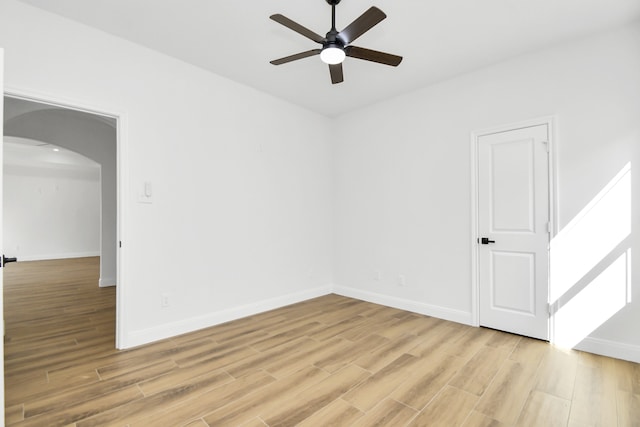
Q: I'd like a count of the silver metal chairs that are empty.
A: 0